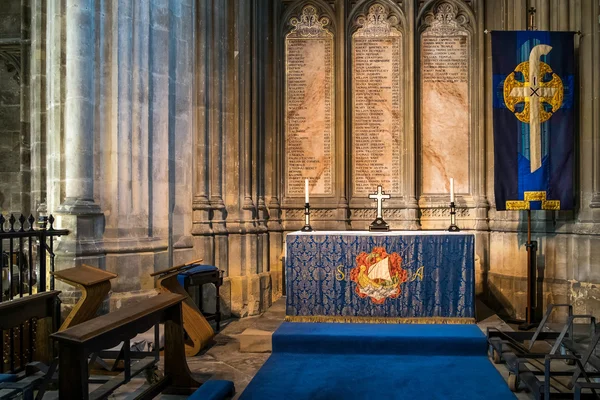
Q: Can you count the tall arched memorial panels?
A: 3